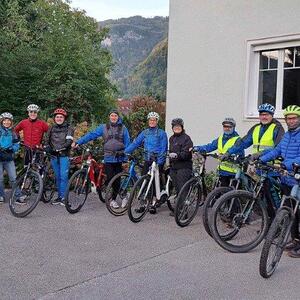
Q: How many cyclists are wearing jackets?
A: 9